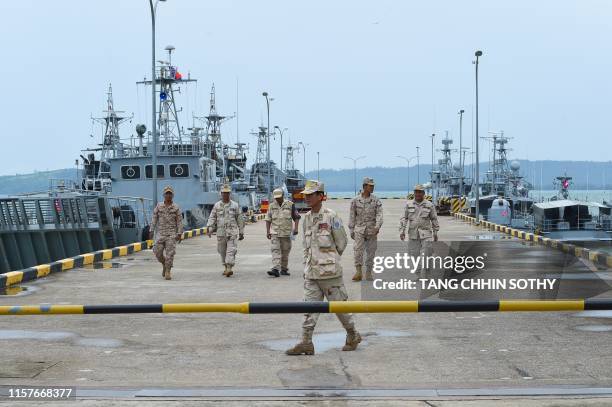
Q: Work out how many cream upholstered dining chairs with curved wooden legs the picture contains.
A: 0